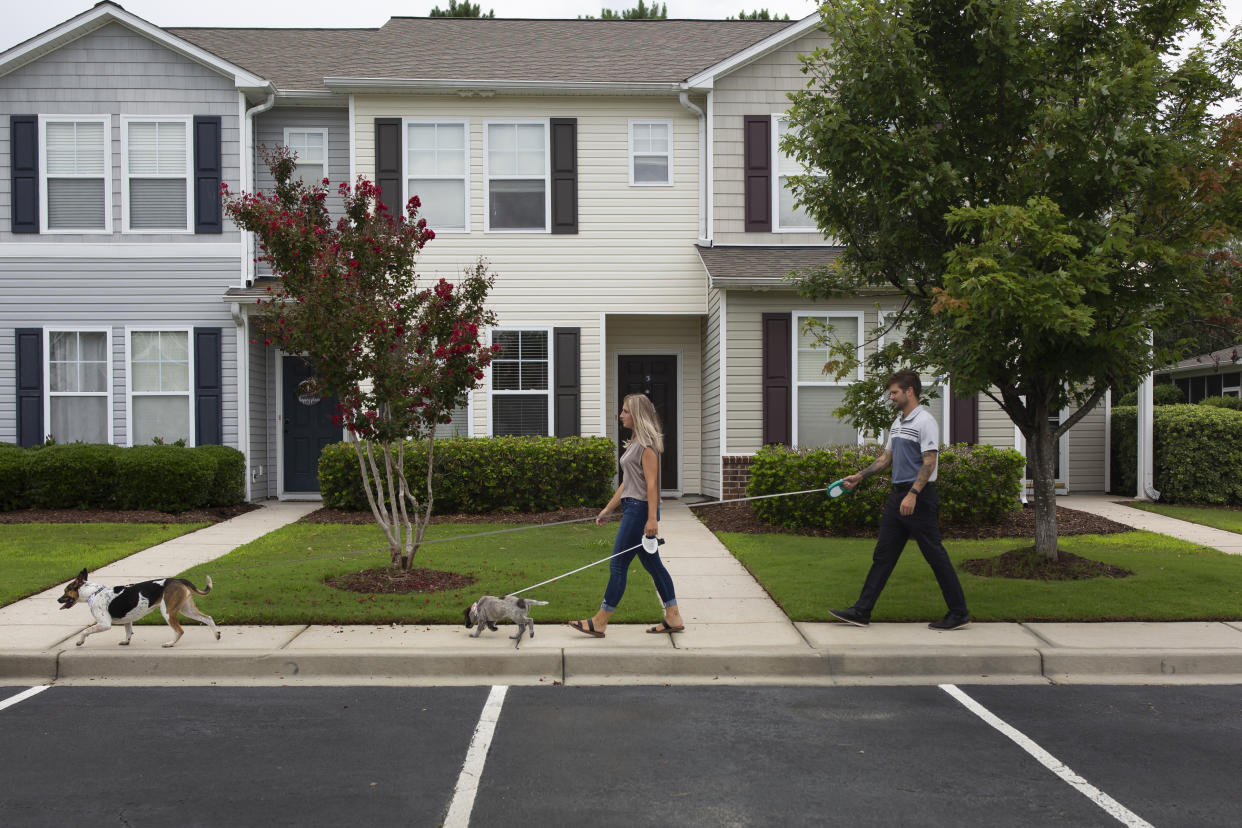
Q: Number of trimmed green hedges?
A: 4